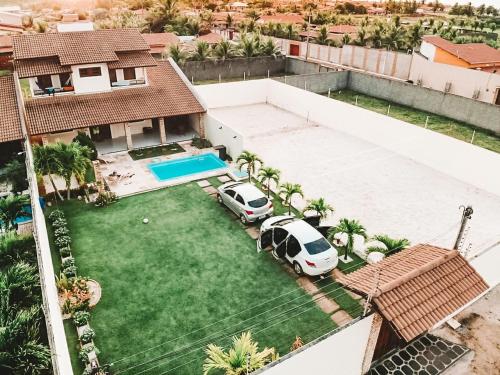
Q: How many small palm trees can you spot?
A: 6